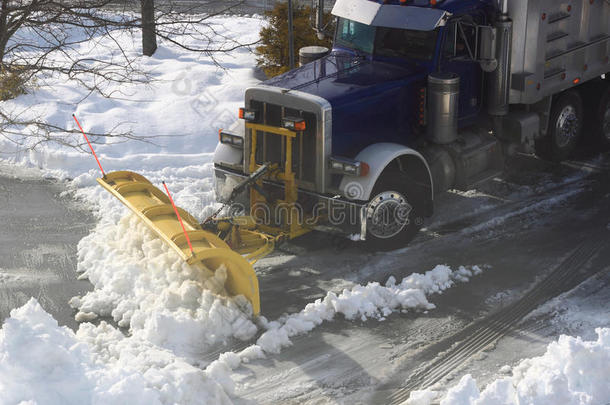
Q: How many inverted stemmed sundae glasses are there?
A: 0